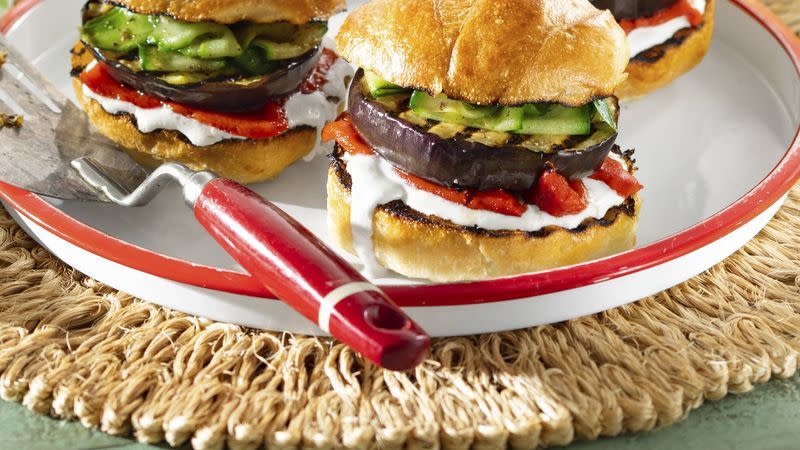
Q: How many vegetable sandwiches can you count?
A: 3